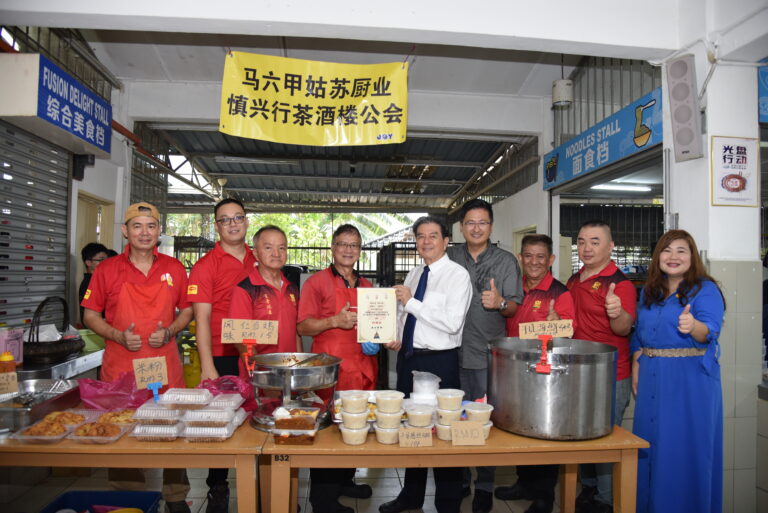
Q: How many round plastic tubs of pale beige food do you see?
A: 13